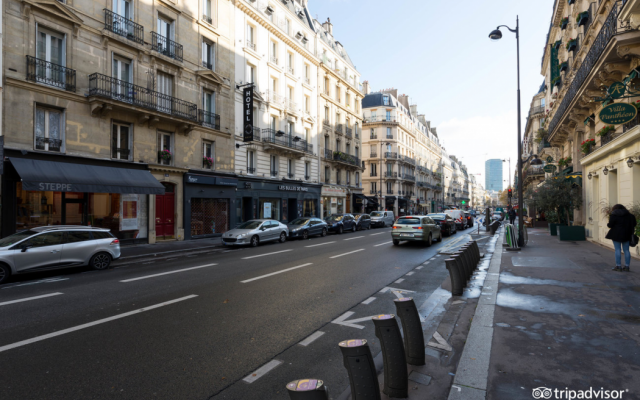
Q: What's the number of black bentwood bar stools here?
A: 0